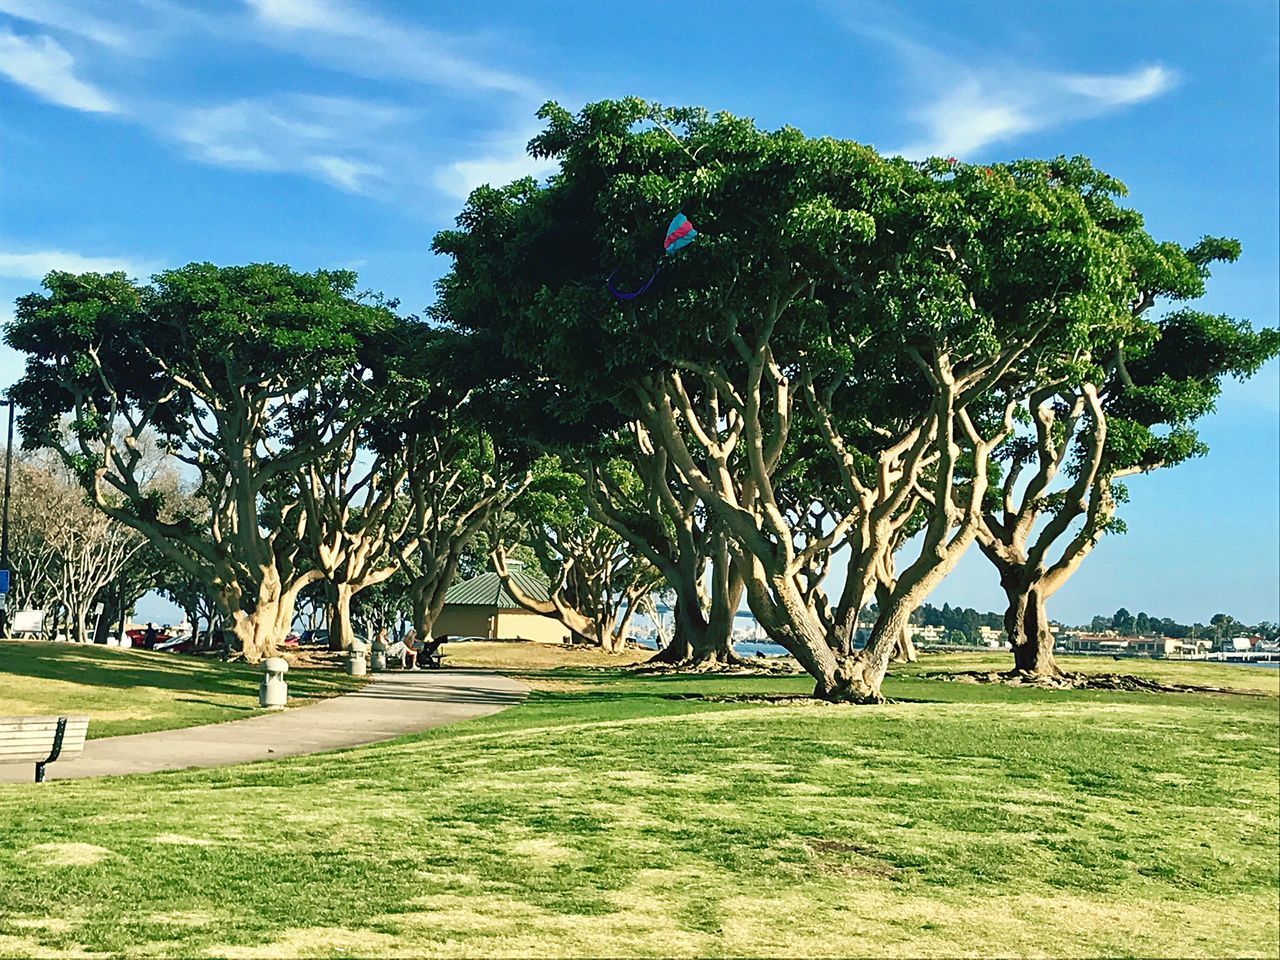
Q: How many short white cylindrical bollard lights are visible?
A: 3